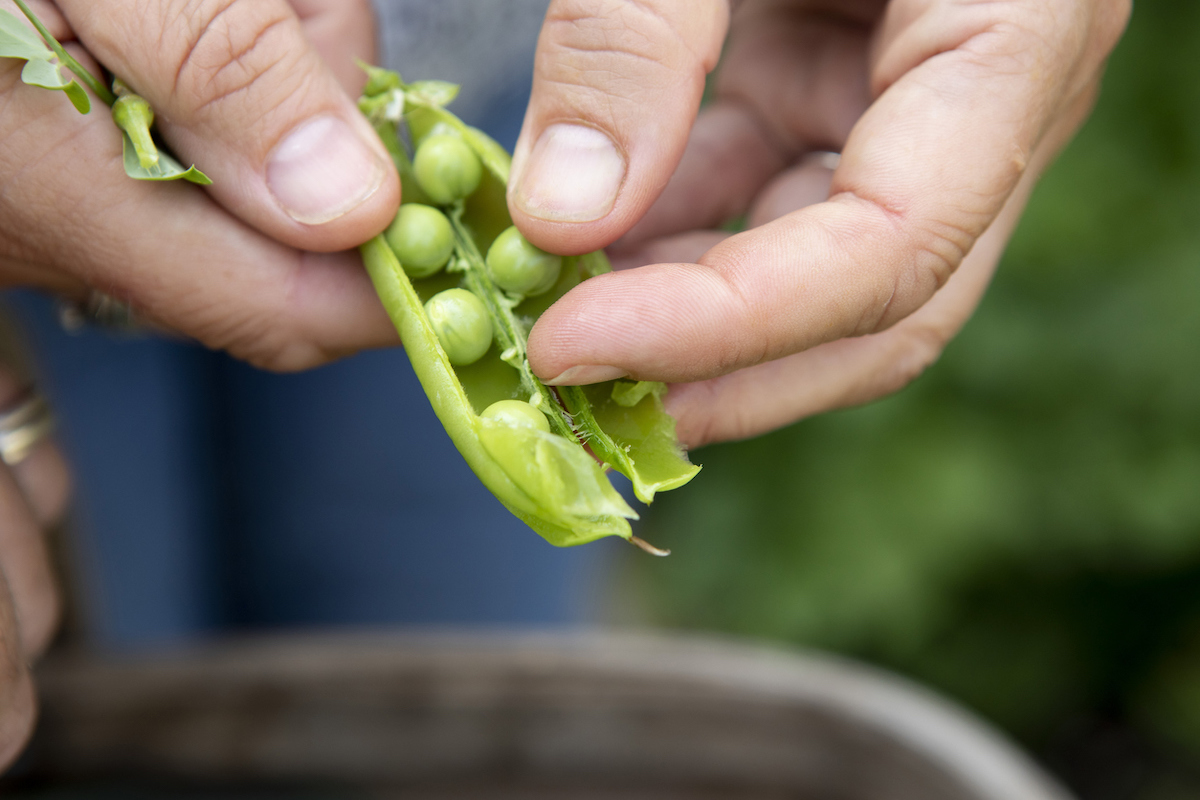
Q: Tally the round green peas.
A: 5